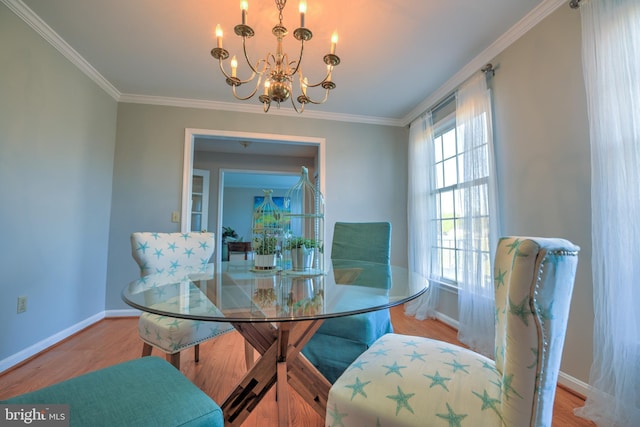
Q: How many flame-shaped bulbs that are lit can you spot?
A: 8